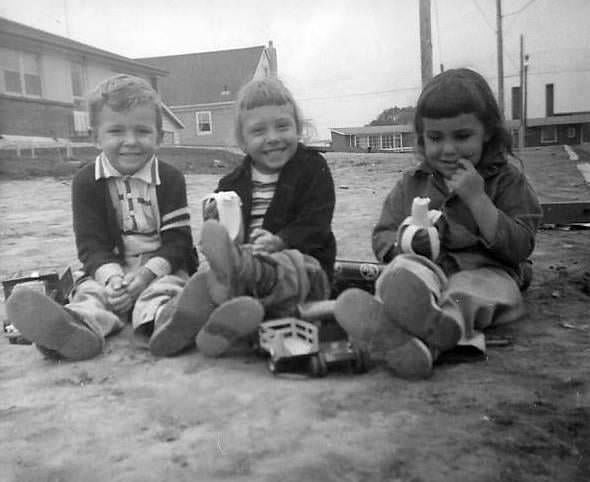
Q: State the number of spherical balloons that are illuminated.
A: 0